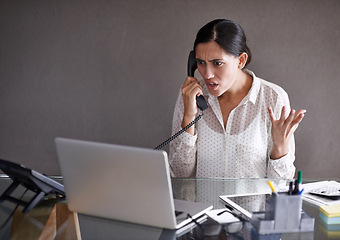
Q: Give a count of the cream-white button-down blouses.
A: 1